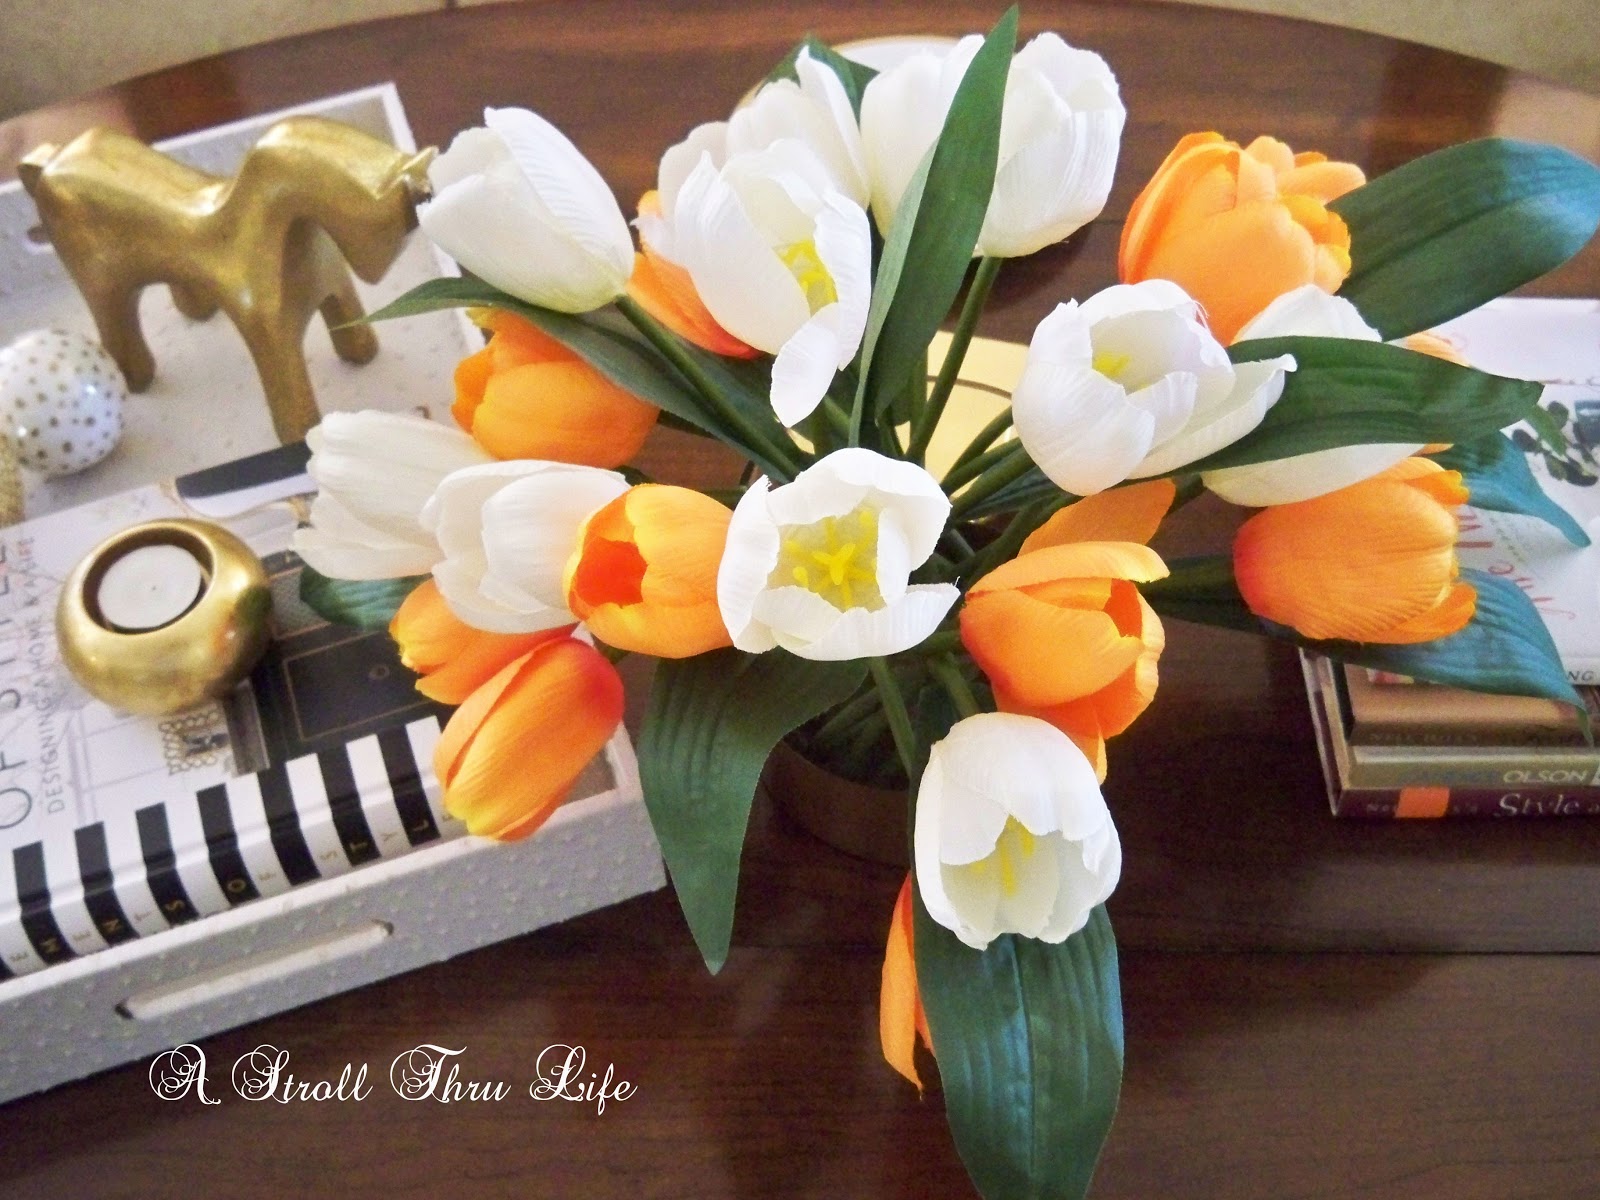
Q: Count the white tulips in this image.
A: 11